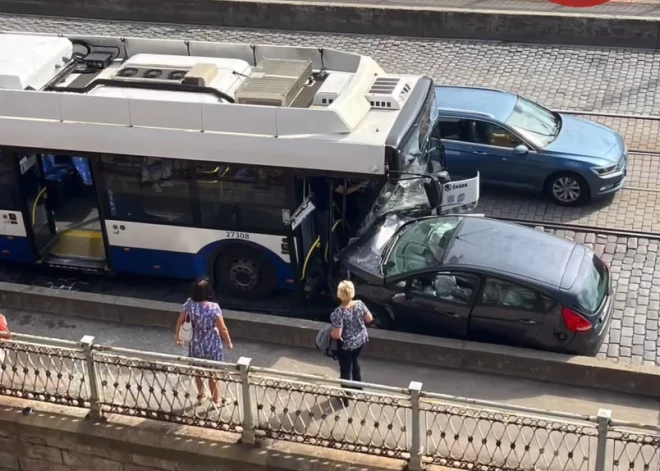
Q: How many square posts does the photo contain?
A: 4